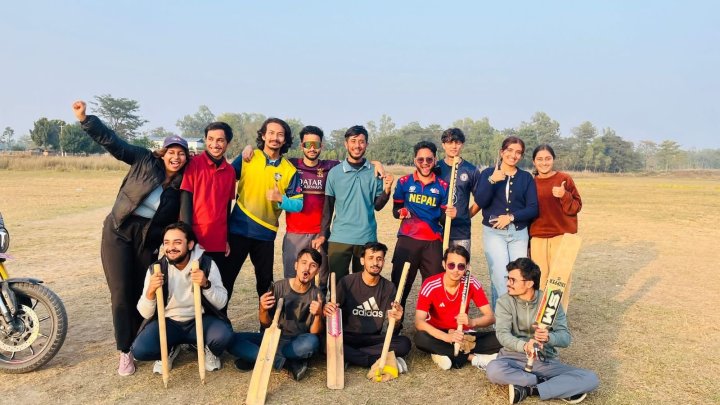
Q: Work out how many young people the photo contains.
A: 14